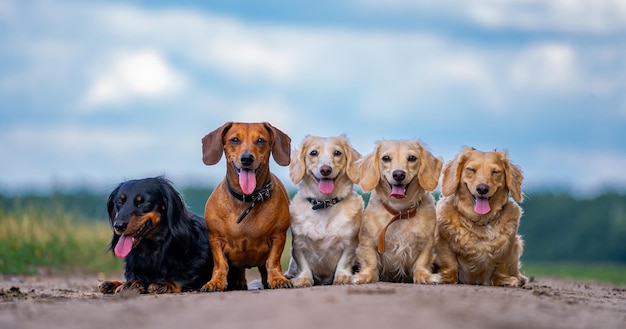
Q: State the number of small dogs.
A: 5